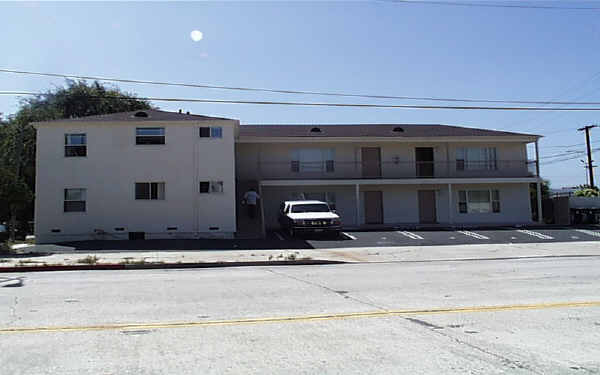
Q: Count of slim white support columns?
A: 4